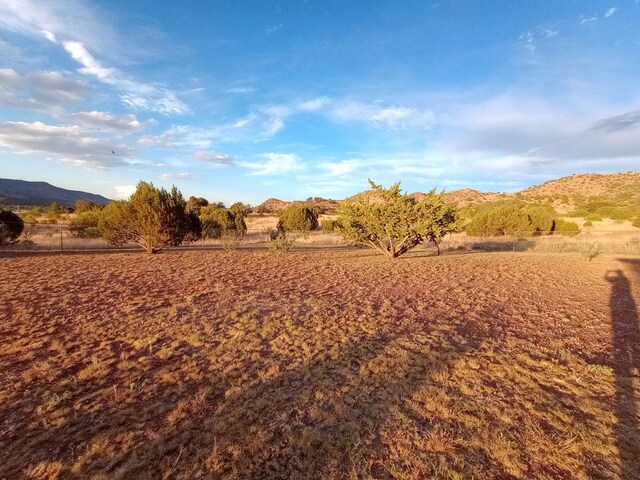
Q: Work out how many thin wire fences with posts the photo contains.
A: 1